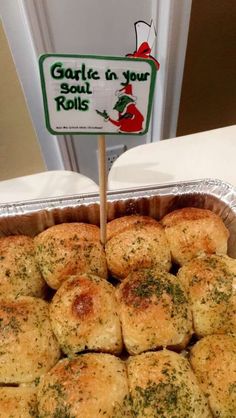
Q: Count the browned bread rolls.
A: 12